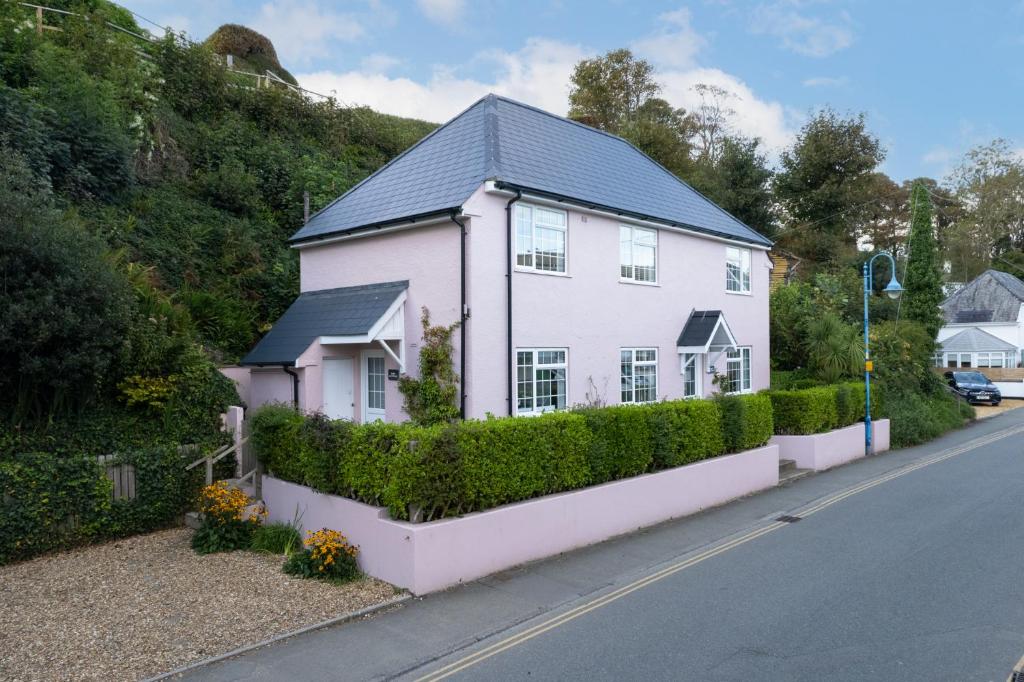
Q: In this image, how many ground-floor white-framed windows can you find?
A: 3